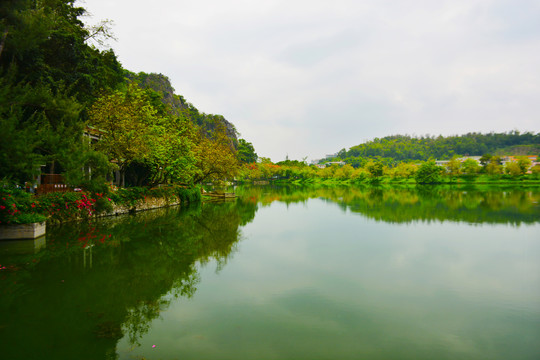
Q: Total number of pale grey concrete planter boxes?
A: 1